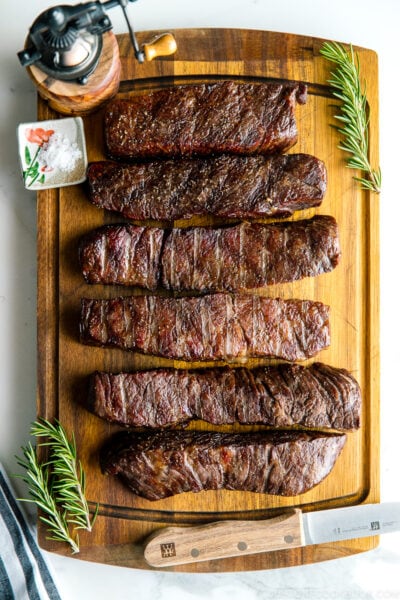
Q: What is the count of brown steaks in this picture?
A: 6